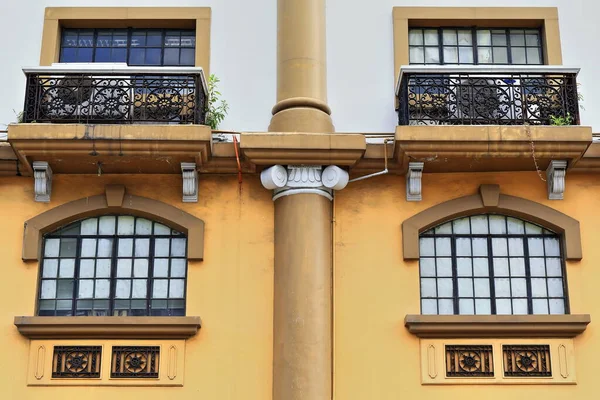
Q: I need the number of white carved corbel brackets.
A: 4